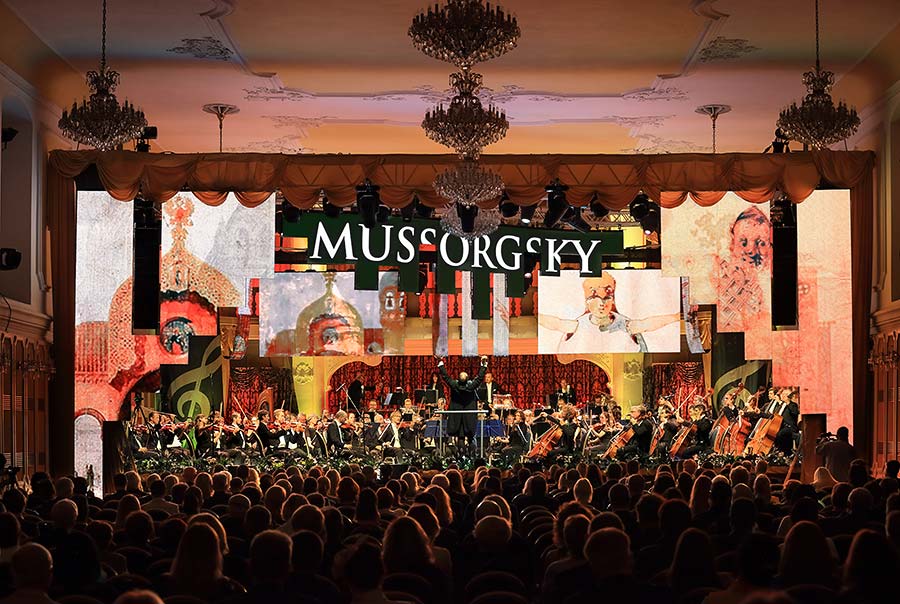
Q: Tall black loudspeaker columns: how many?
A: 2